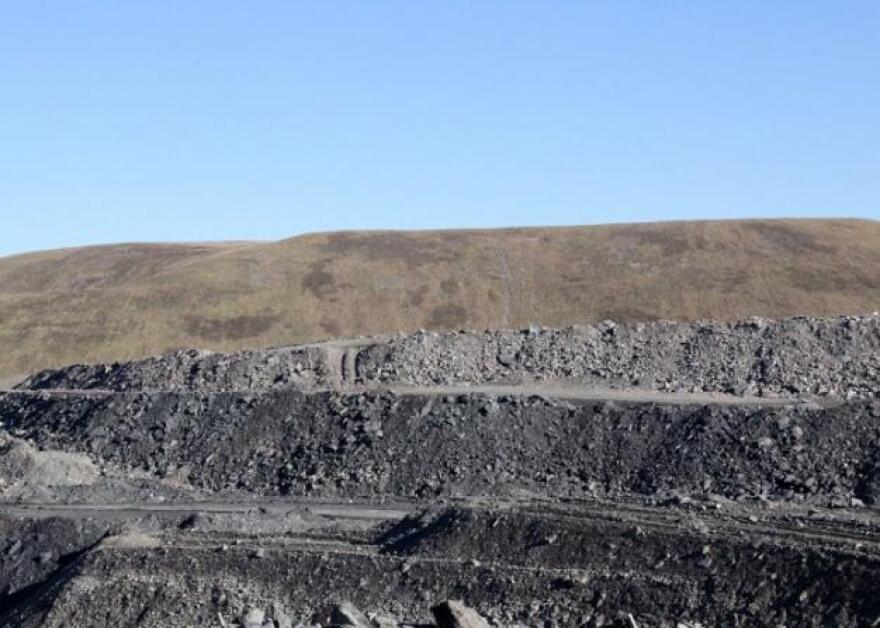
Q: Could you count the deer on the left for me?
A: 0